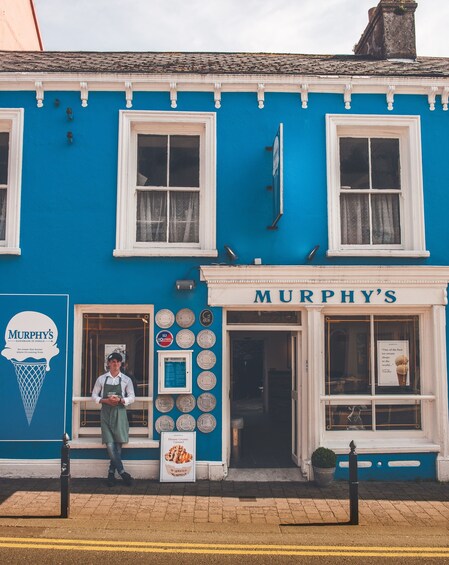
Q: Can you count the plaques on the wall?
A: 14